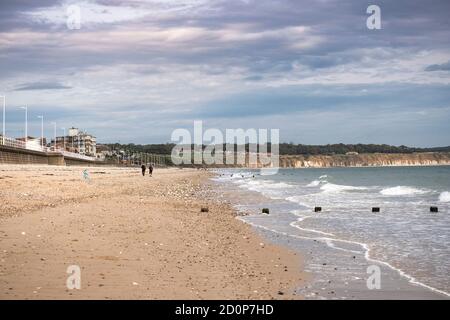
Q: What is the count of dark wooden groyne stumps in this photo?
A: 5